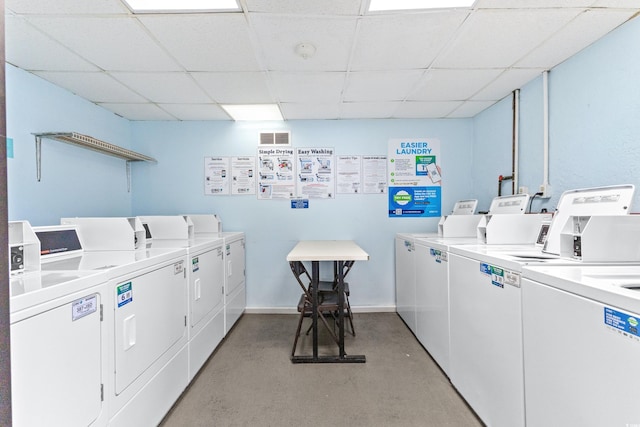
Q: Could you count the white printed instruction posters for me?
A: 6